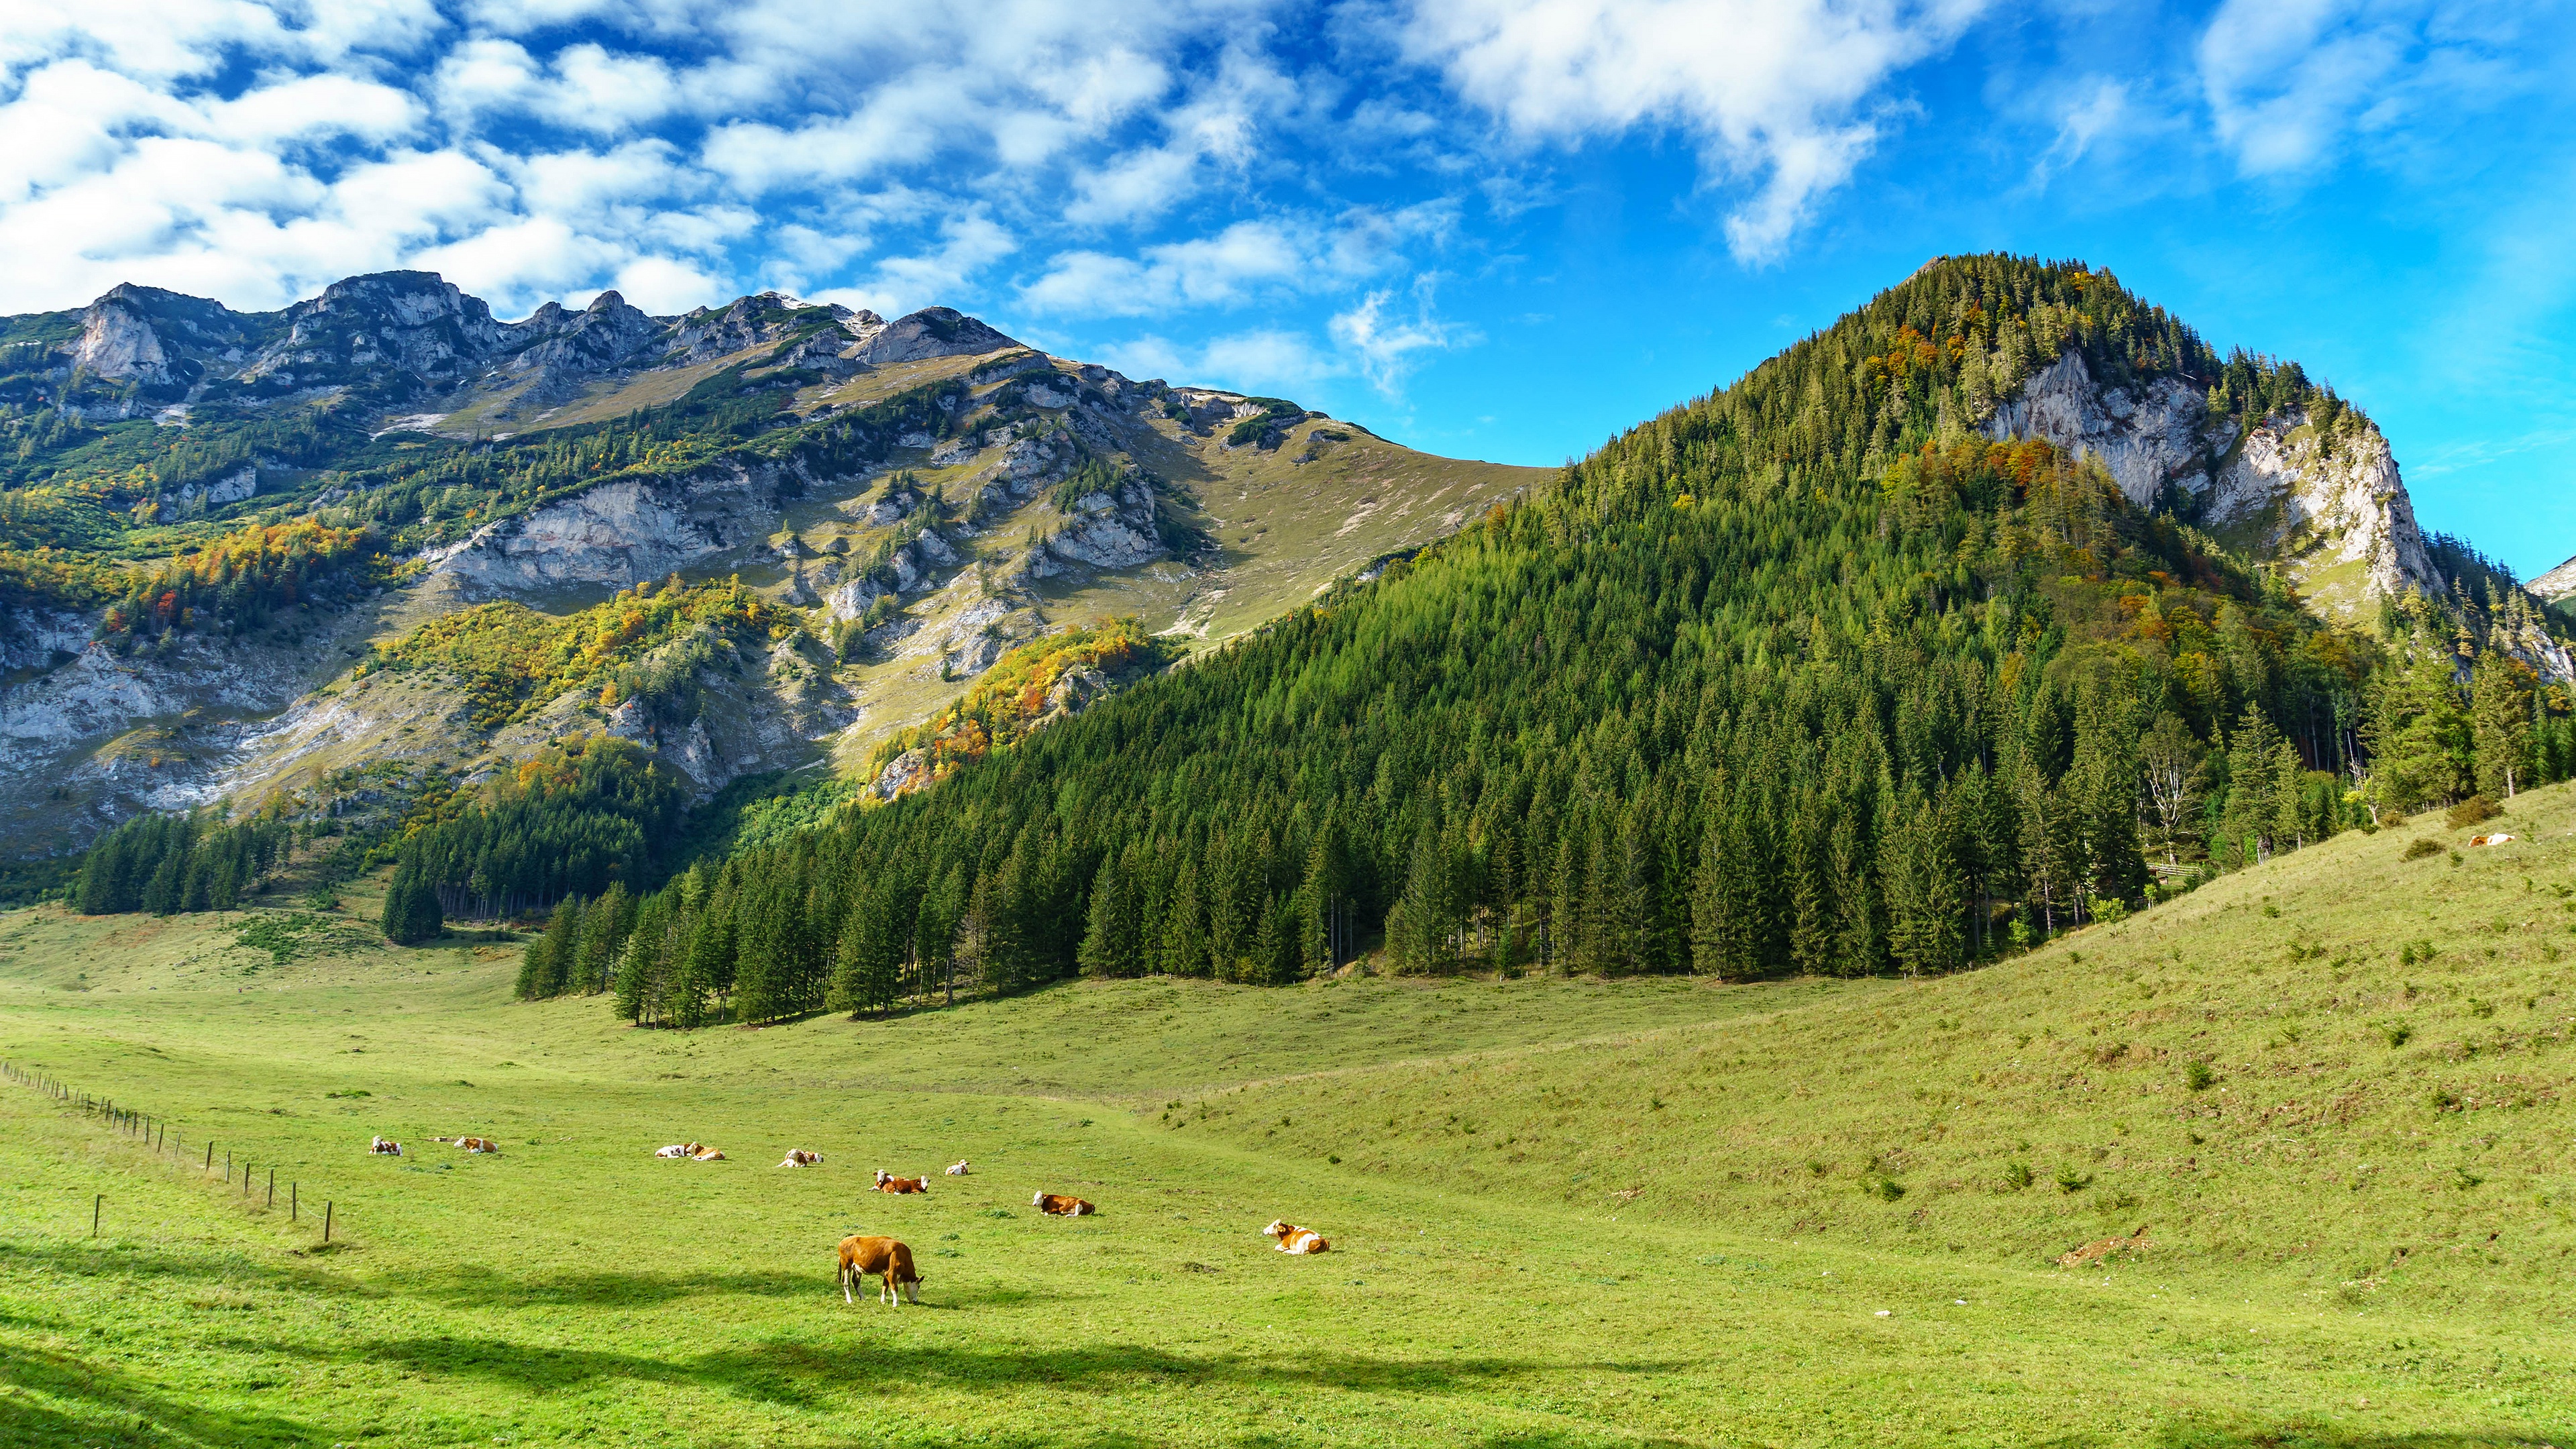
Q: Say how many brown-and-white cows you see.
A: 13